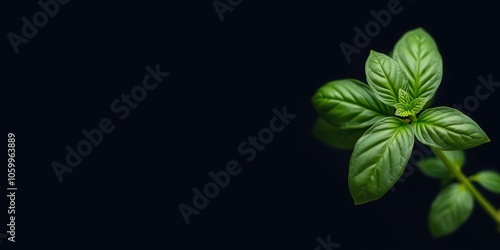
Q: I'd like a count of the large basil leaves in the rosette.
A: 5